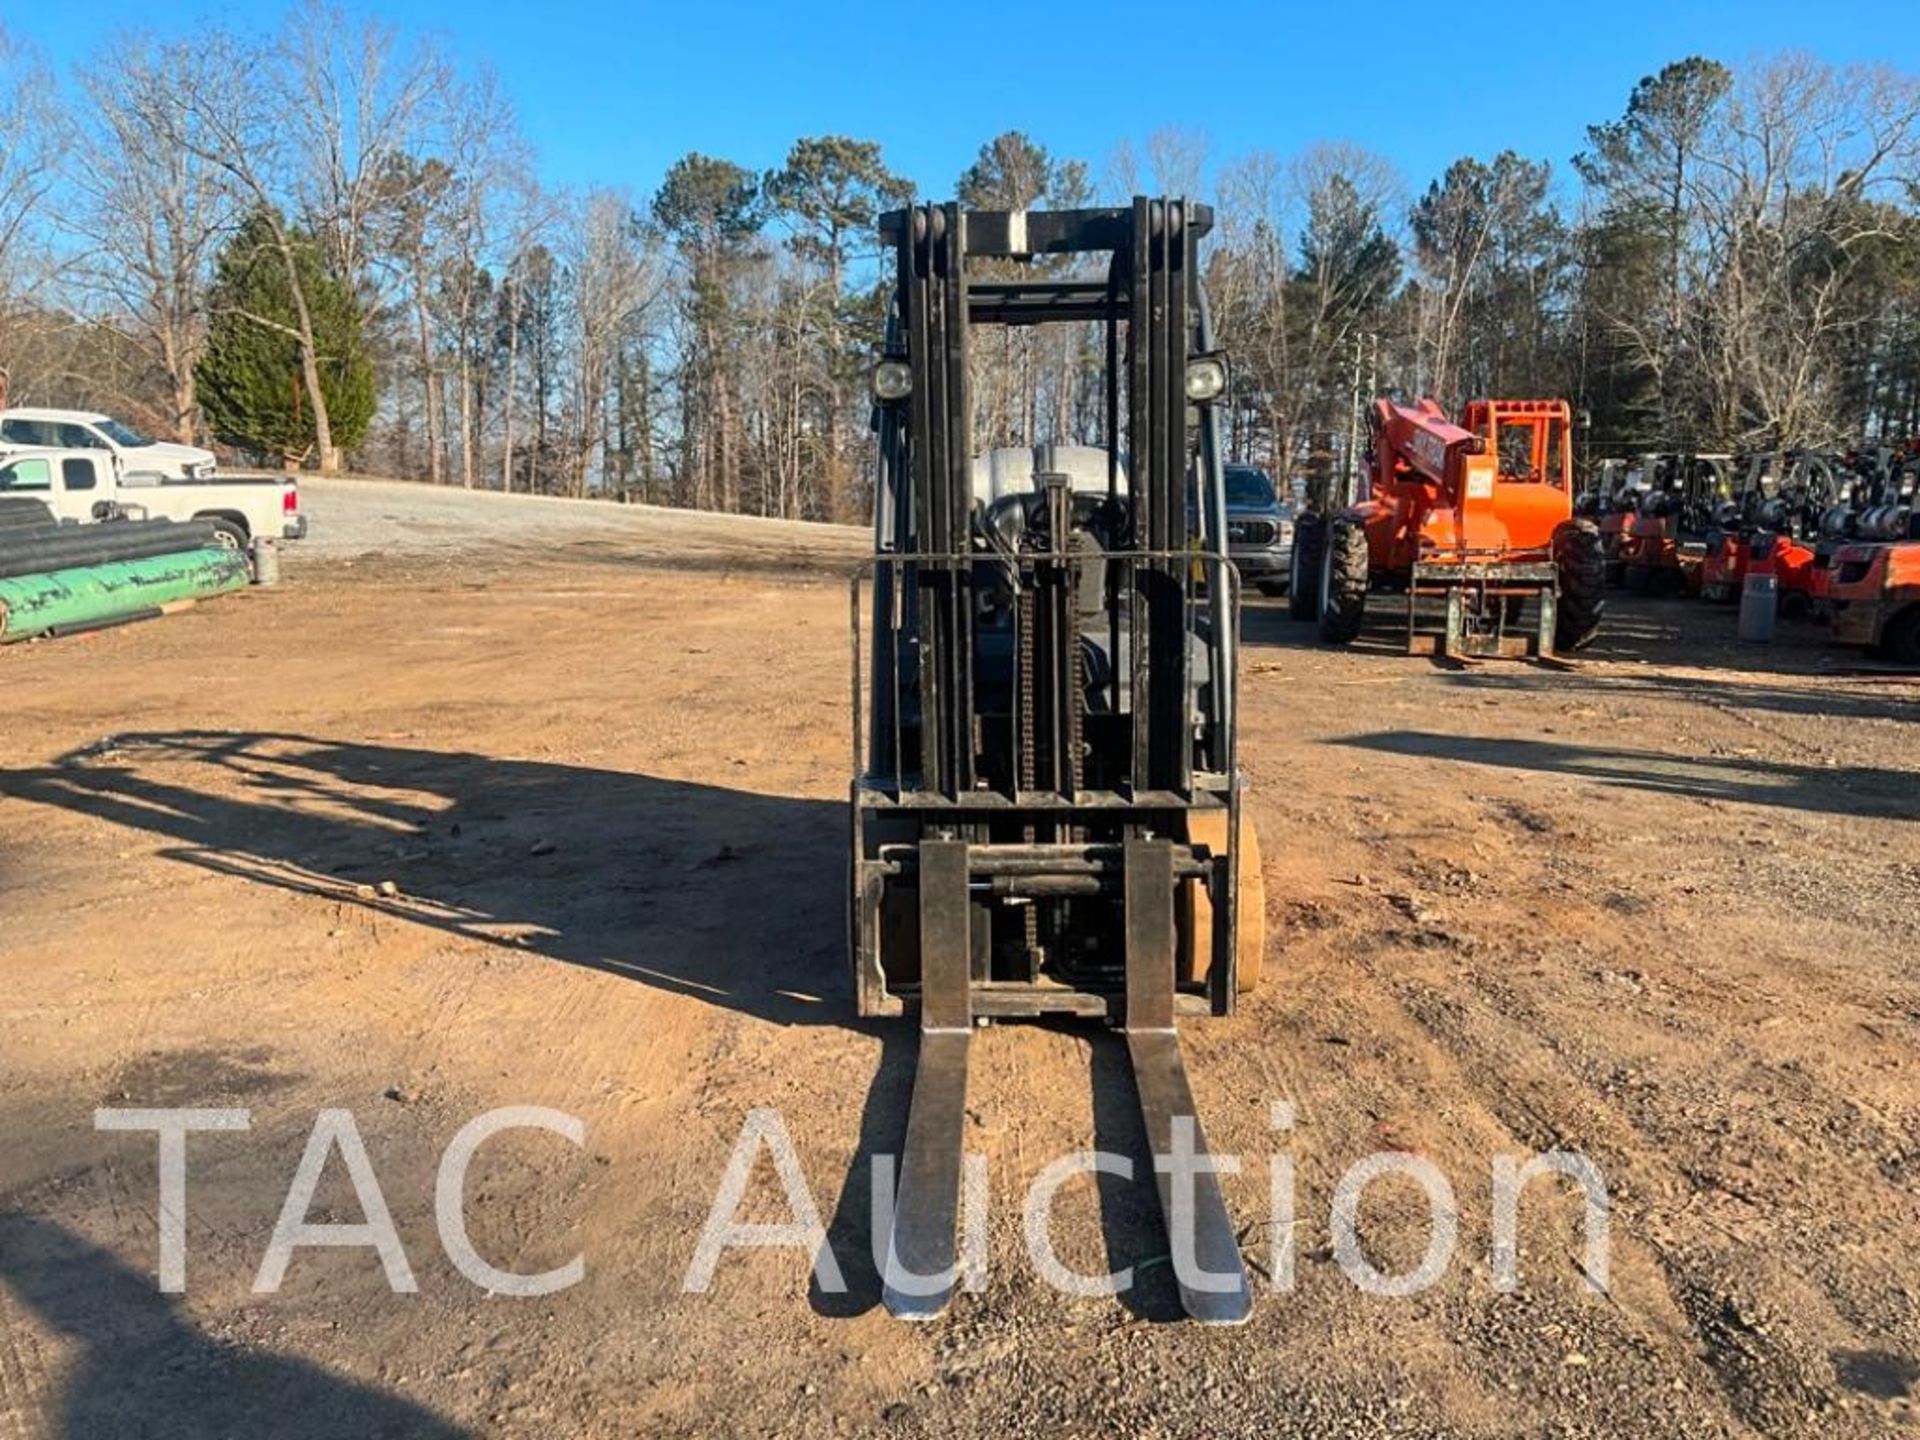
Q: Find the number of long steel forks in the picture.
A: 2